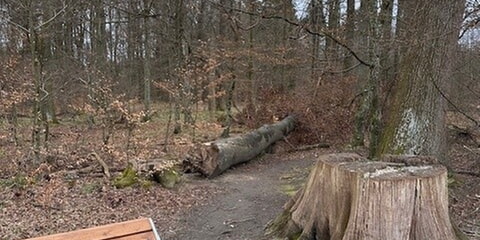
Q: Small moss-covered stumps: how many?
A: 2